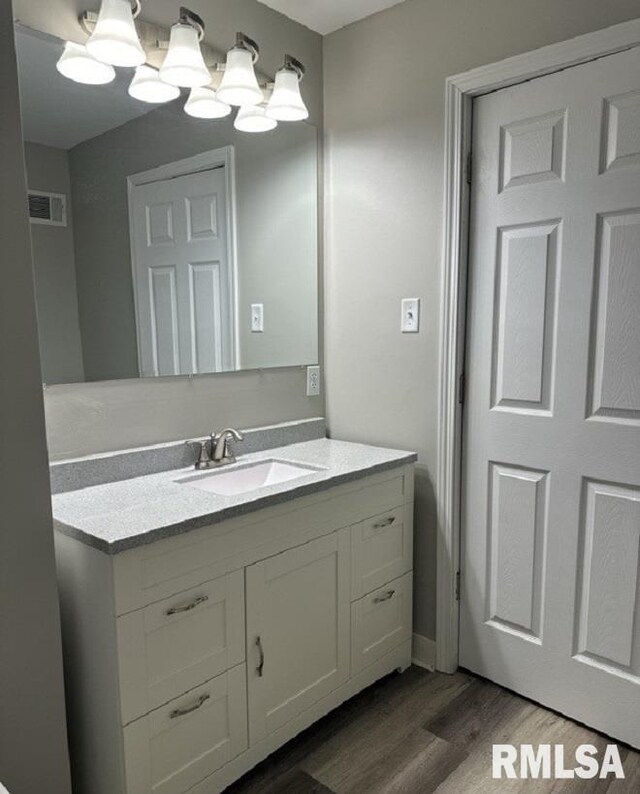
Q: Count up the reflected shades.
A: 4